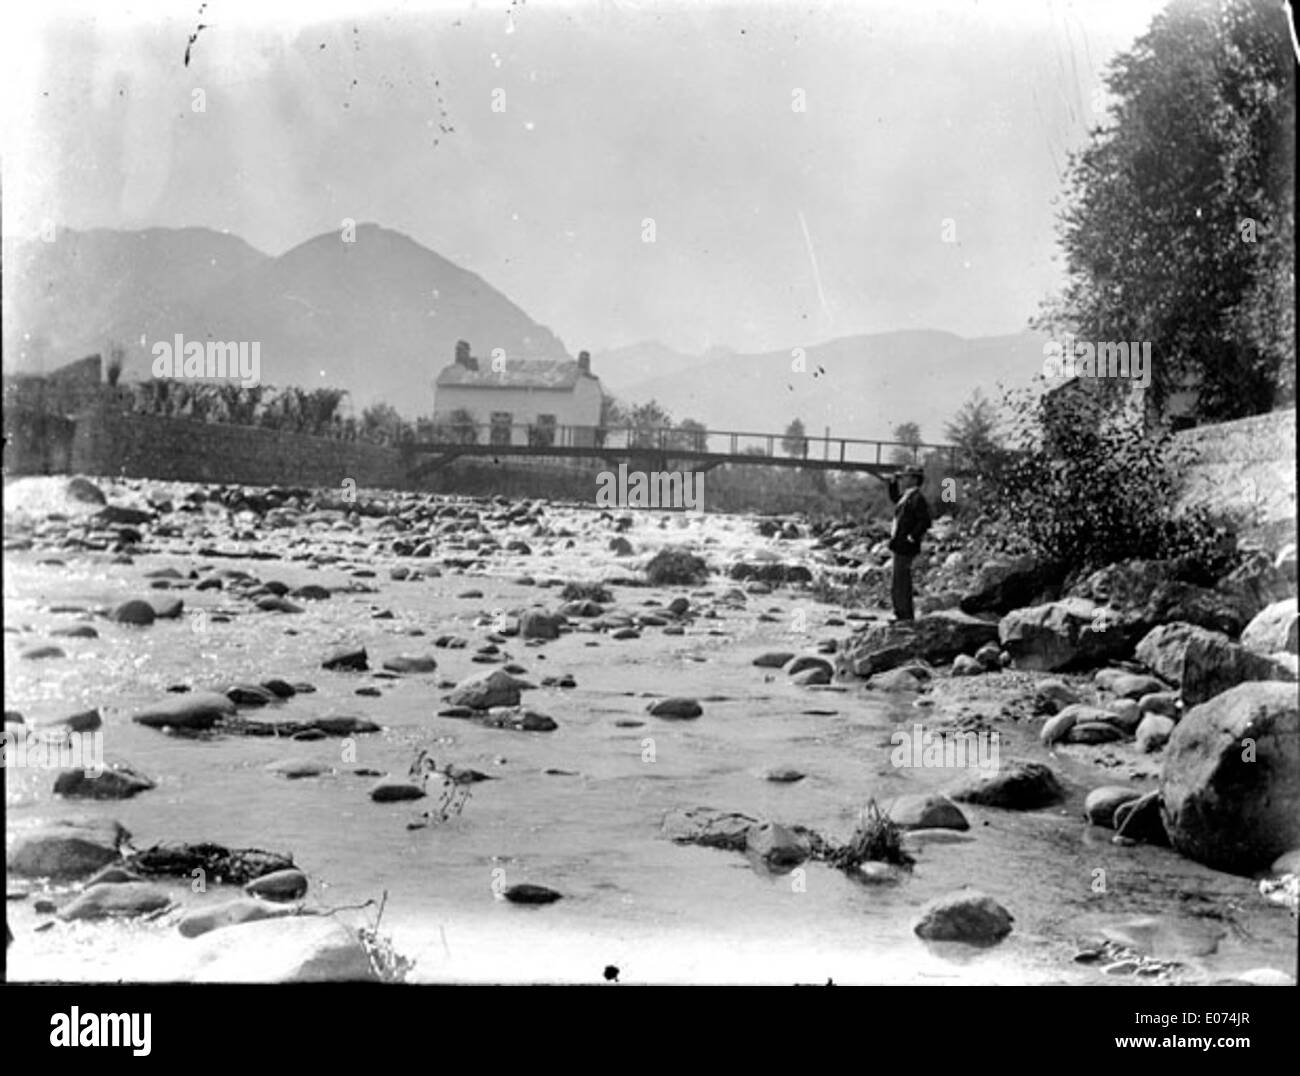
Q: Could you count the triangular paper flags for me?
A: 0